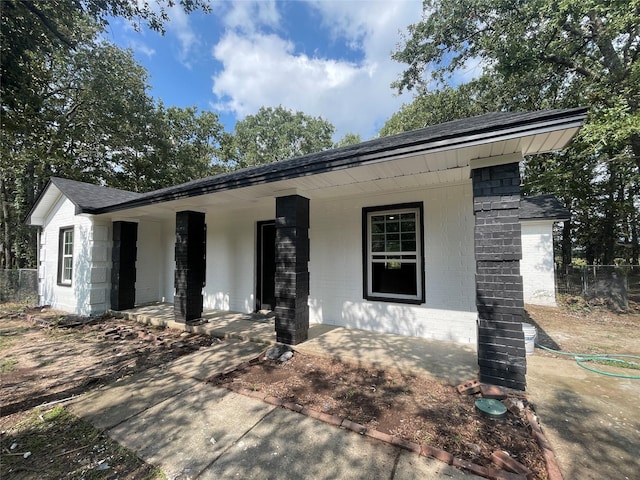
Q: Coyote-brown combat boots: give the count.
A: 0